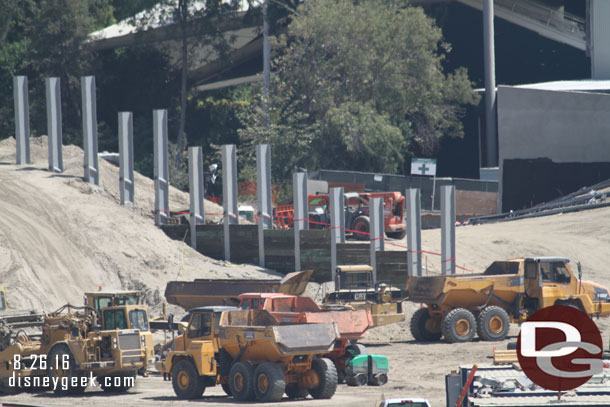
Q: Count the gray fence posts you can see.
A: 13